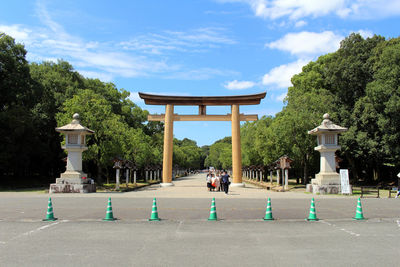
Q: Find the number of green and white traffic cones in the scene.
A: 7